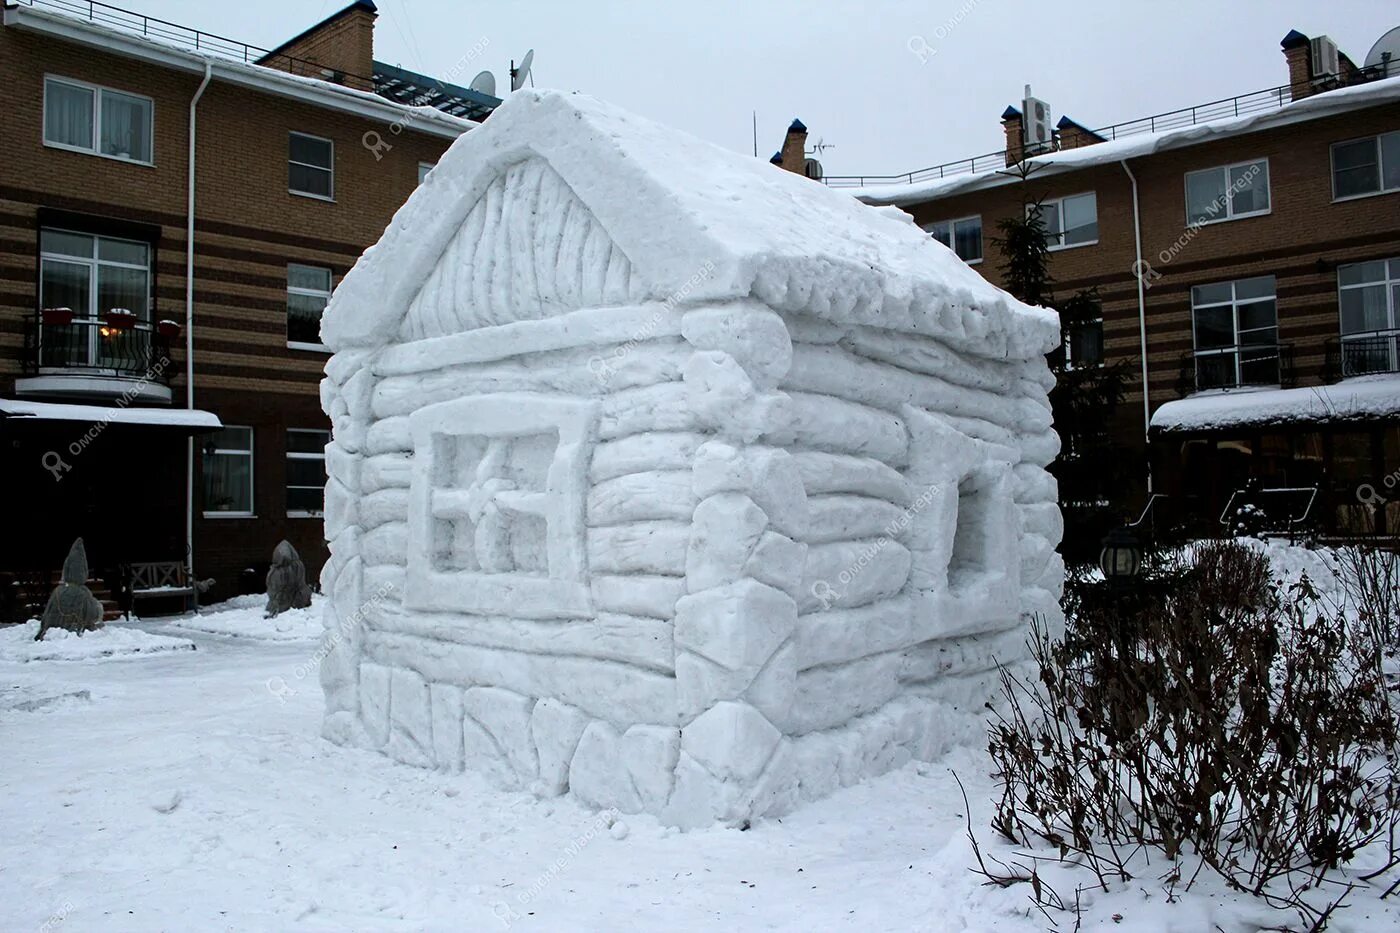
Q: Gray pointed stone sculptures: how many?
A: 2